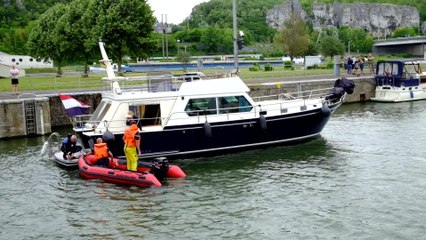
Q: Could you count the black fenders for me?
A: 4